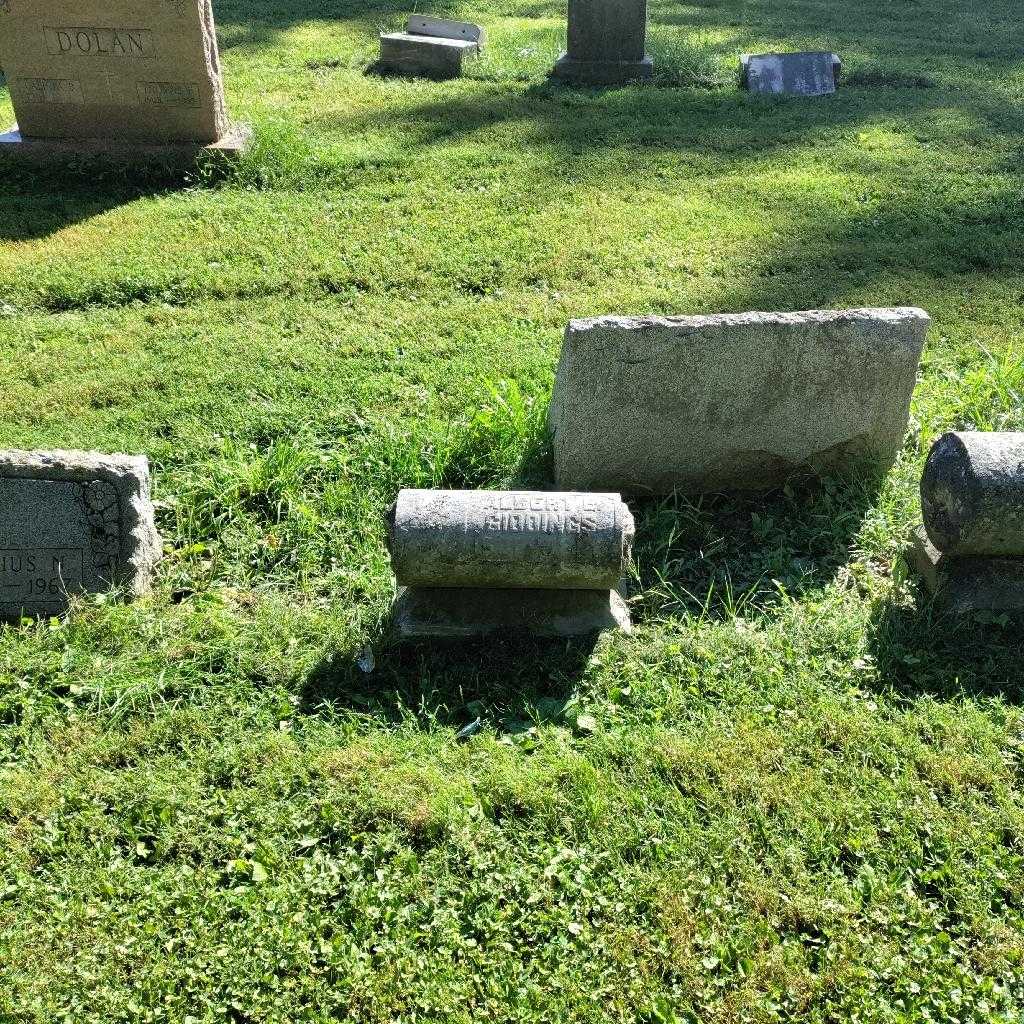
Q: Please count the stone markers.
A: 8